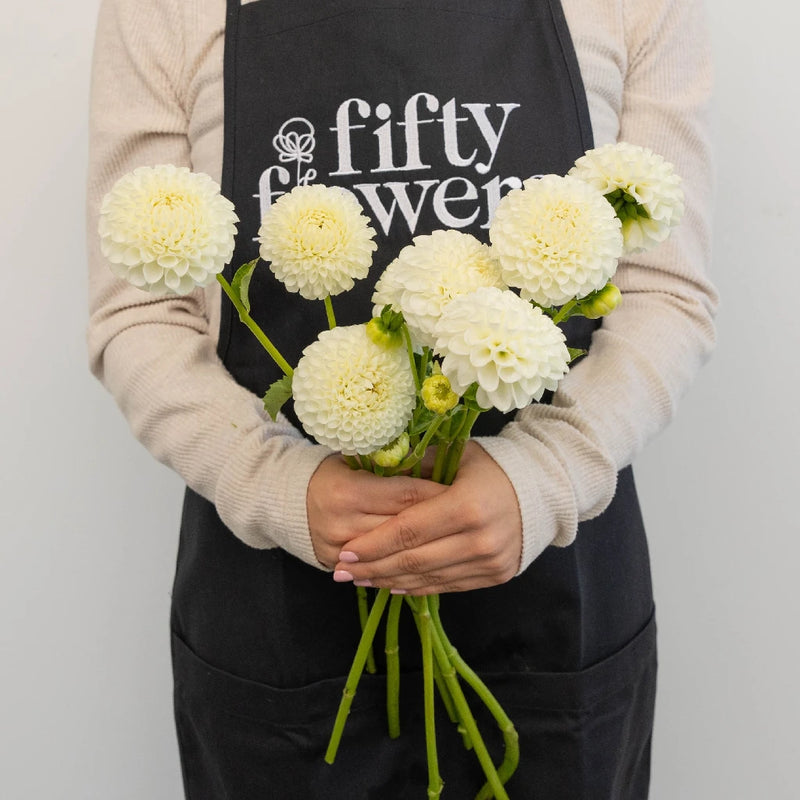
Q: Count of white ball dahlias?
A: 7